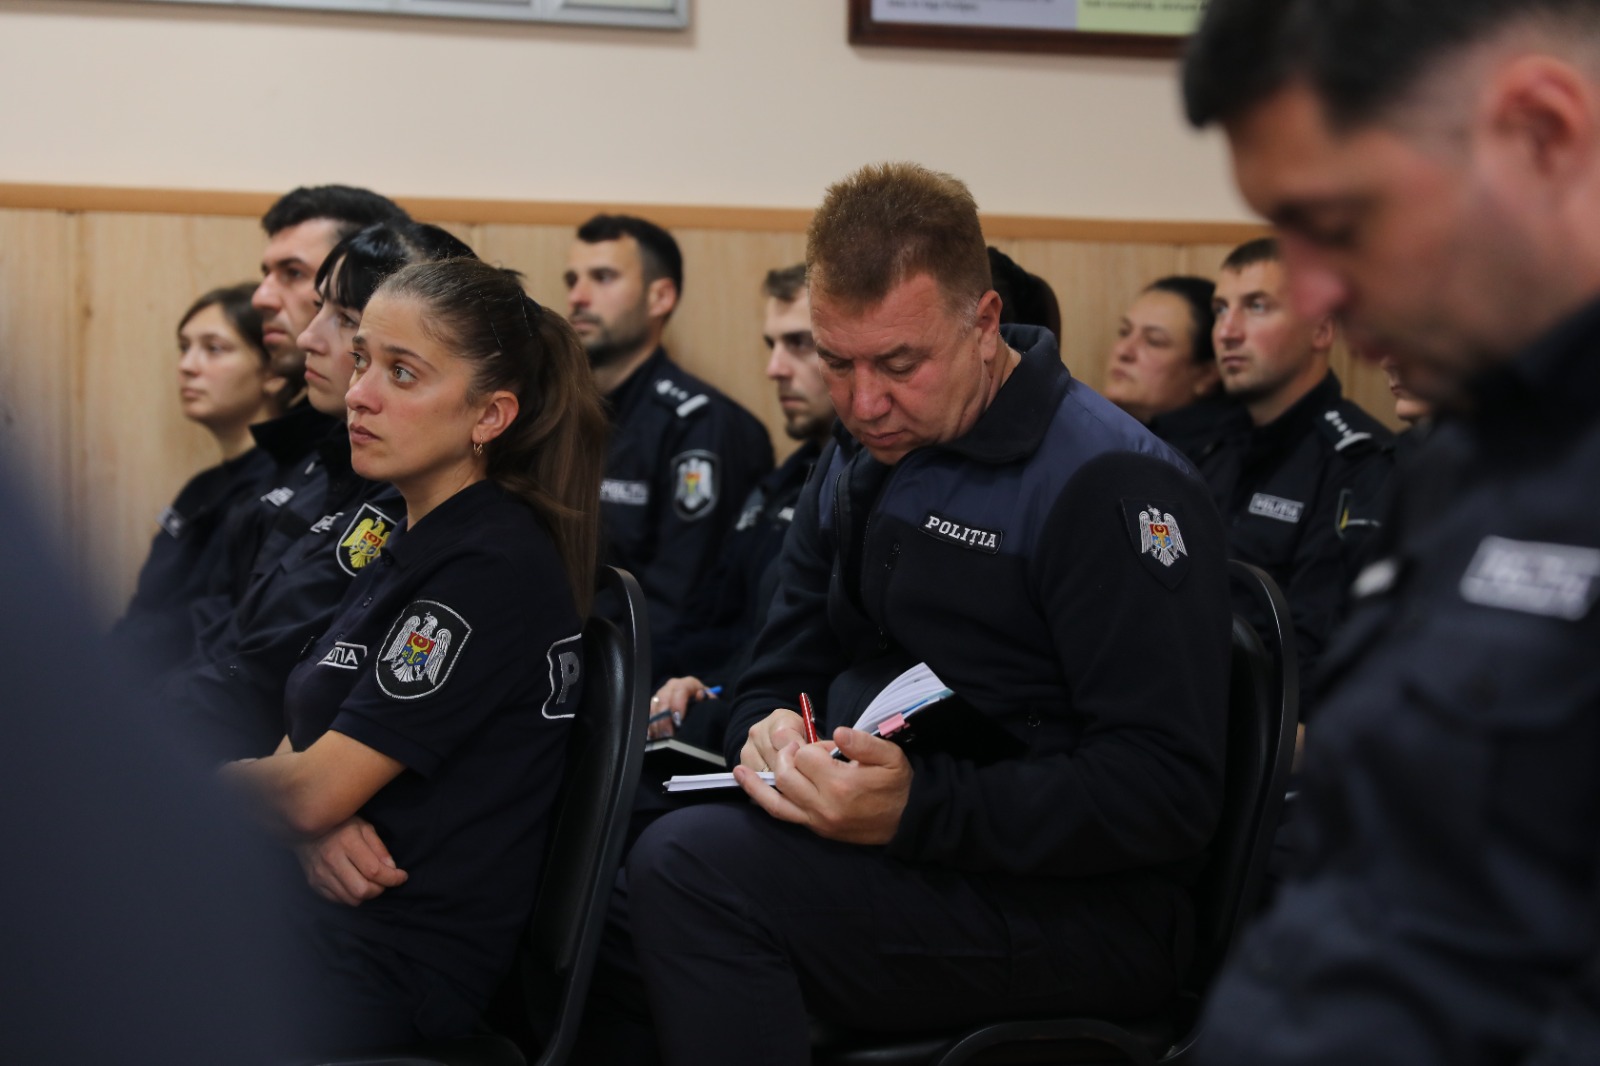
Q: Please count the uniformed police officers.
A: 12